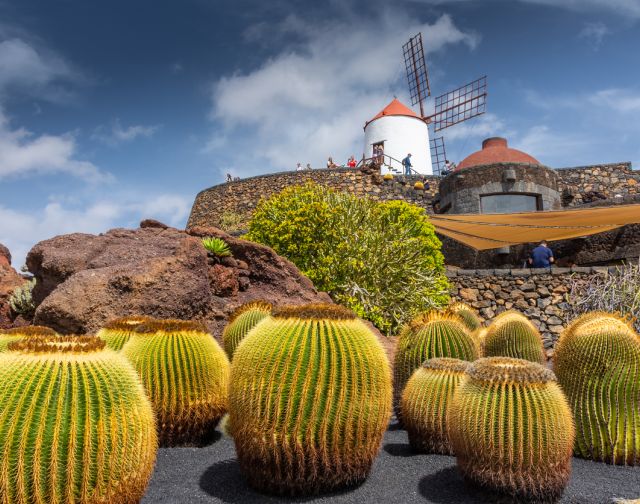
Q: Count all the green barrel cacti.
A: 12